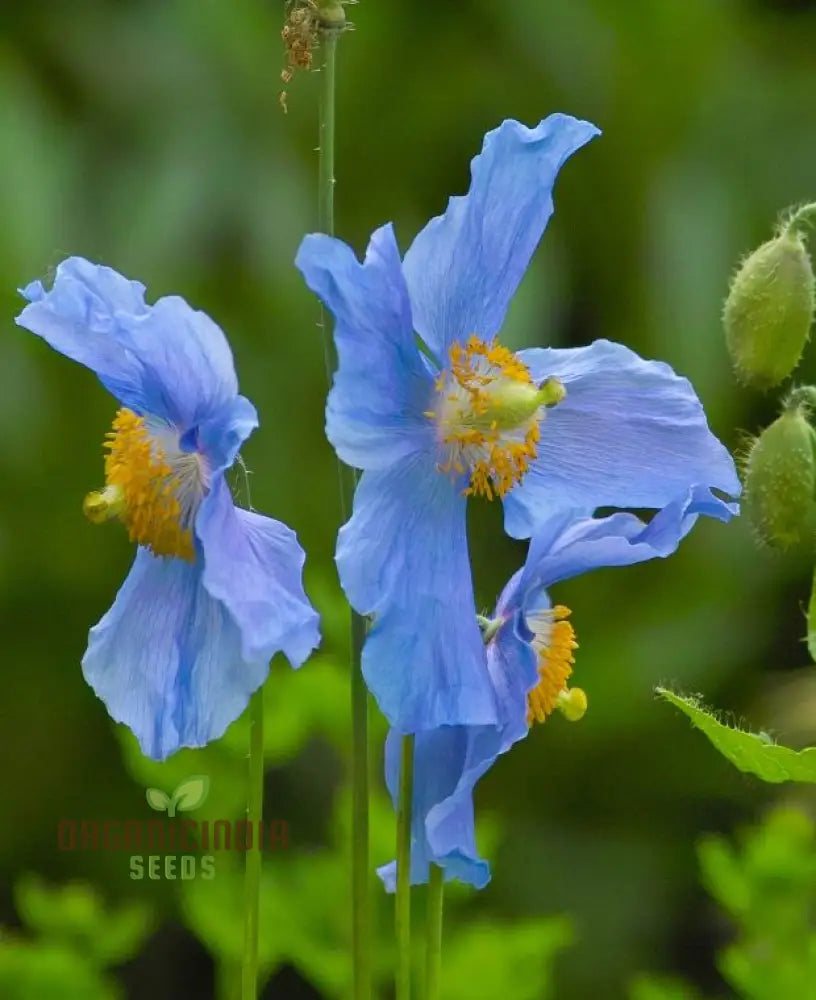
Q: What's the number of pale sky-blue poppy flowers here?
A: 3